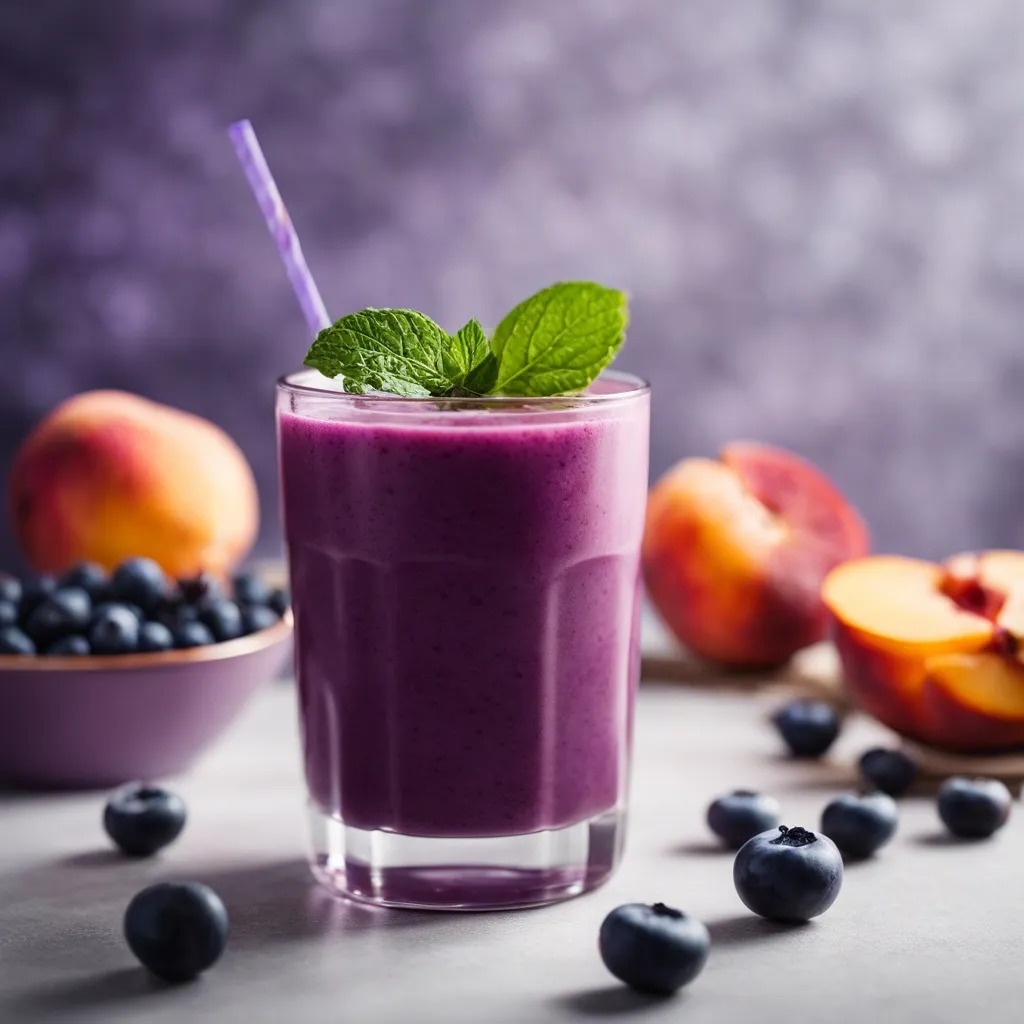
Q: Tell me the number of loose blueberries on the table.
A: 9